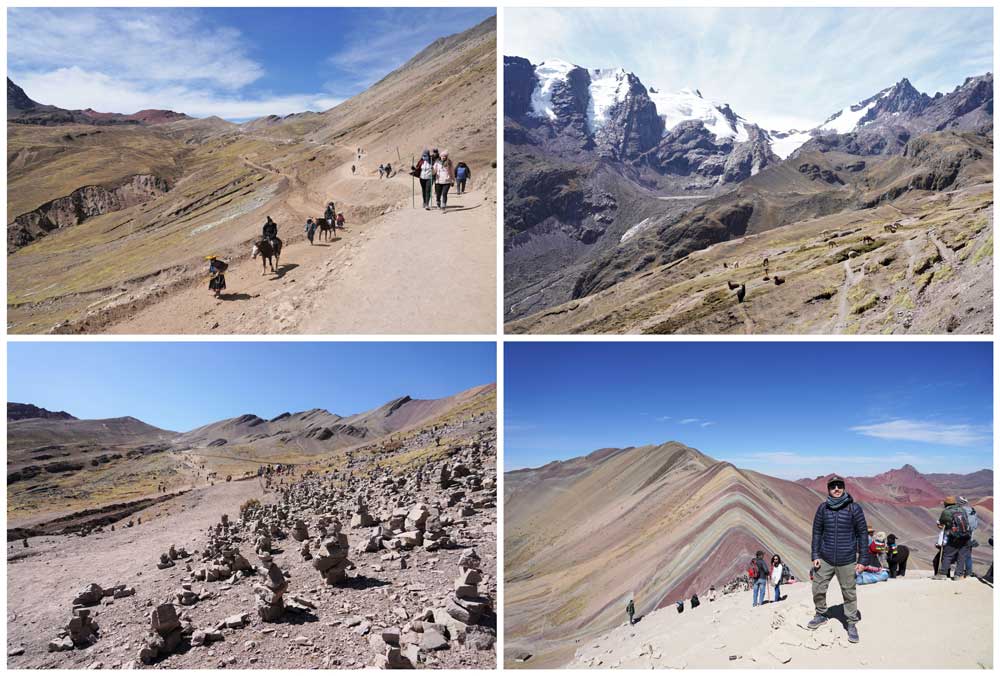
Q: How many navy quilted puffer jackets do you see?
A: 1